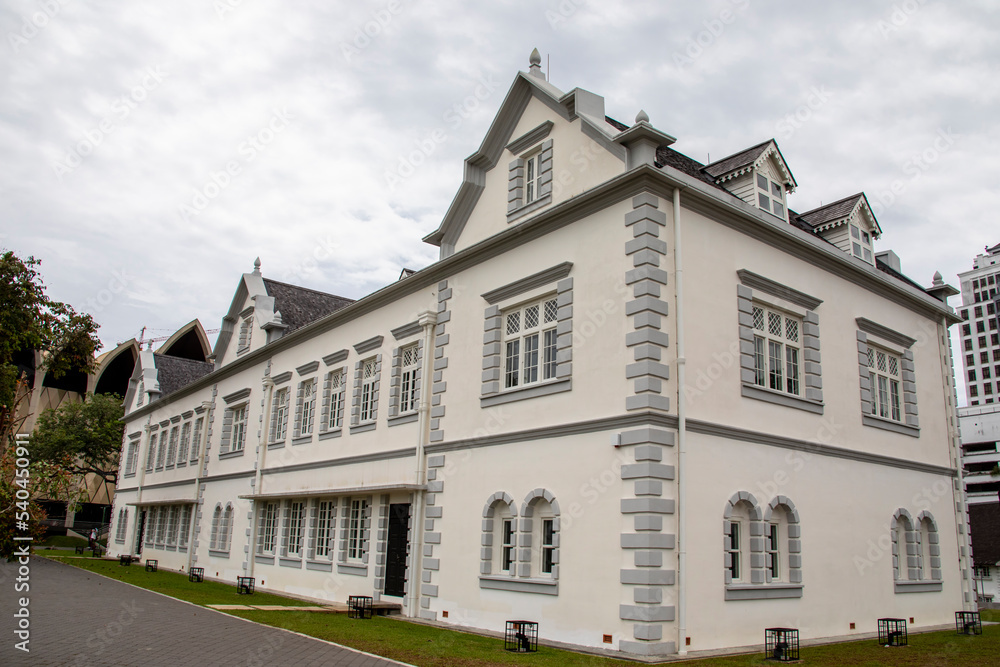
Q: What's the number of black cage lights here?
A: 11